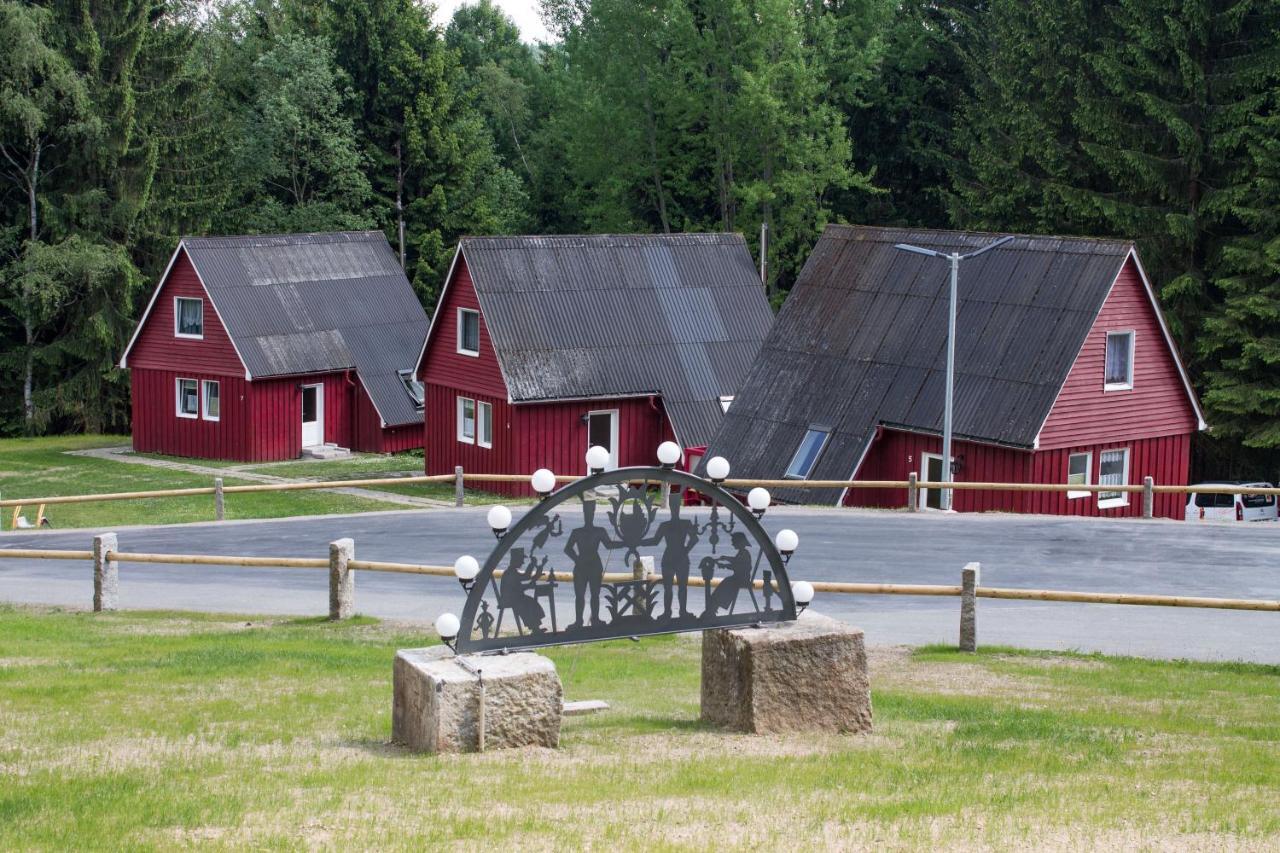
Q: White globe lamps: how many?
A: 10